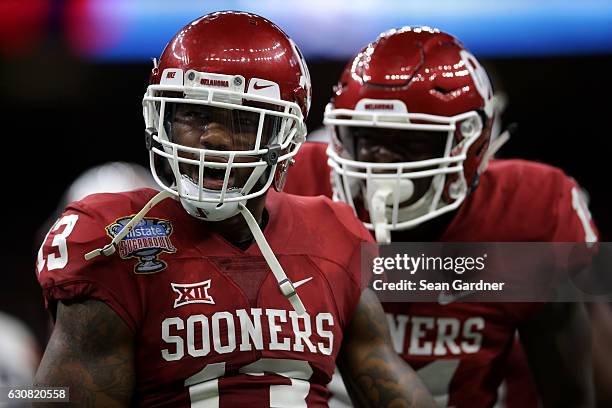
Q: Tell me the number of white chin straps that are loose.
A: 2